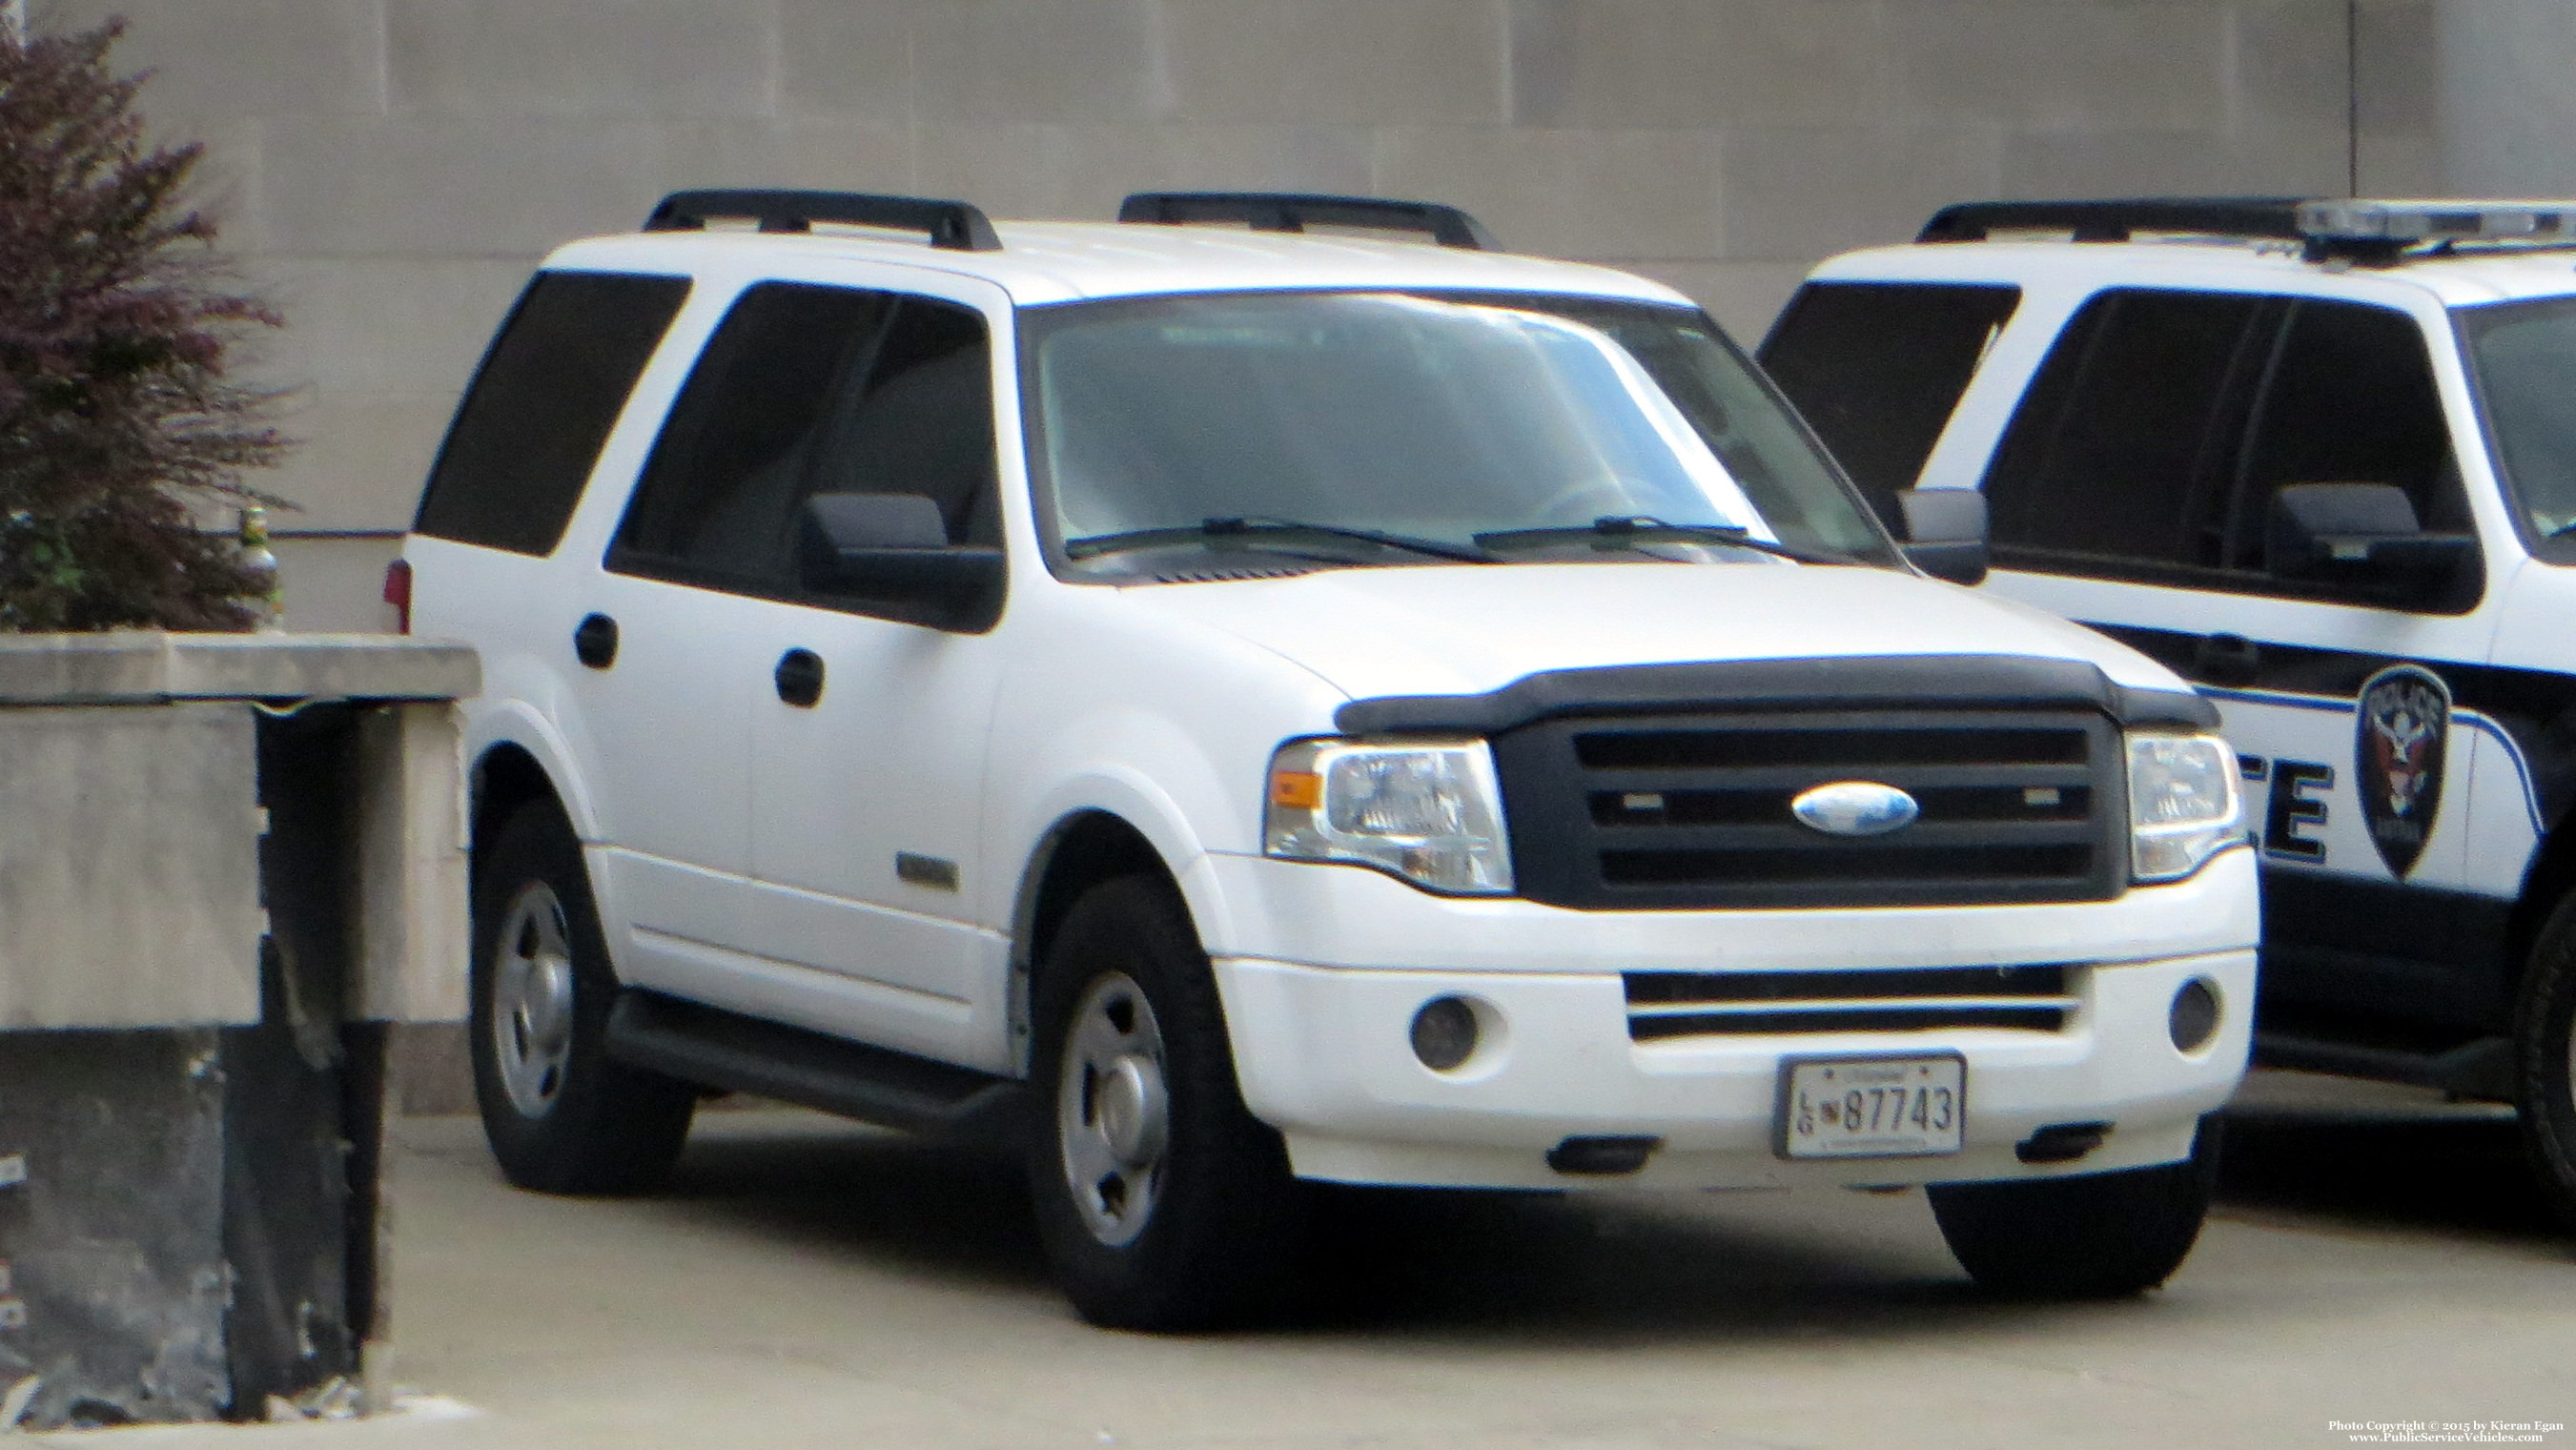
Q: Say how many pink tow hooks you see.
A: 0